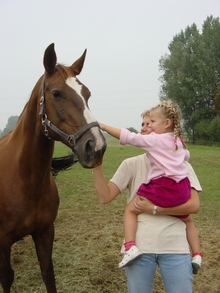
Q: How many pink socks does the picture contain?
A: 2